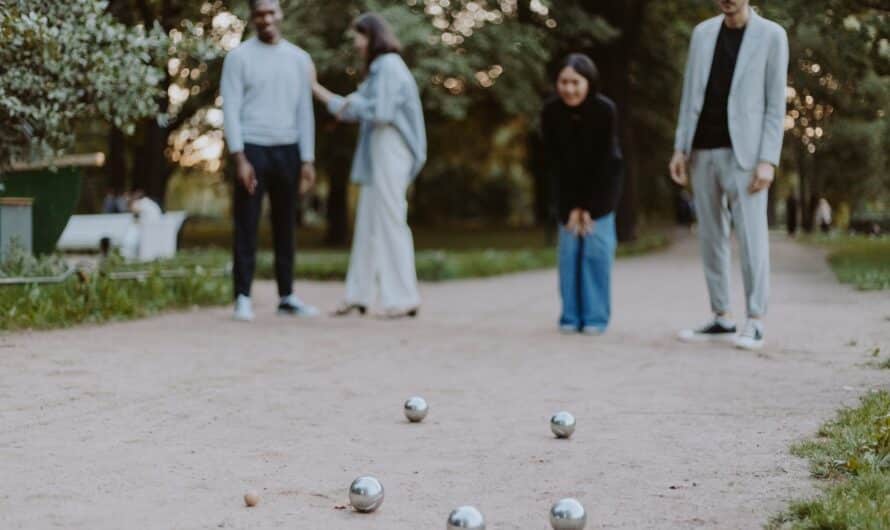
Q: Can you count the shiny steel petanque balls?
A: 5